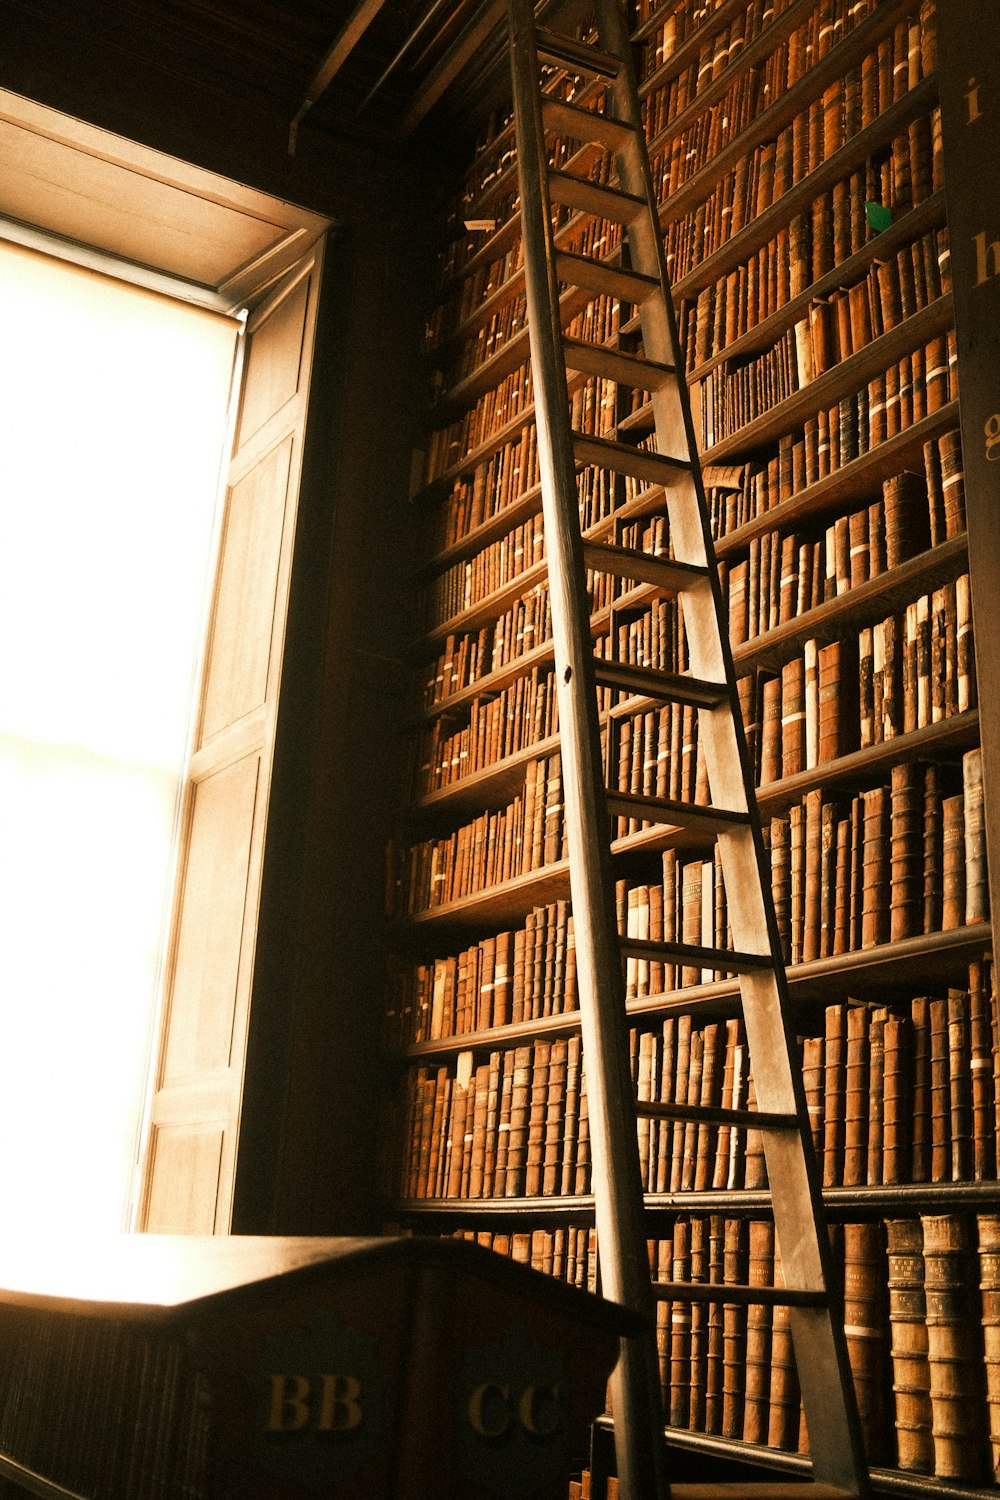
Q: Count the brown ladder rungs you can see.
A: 13